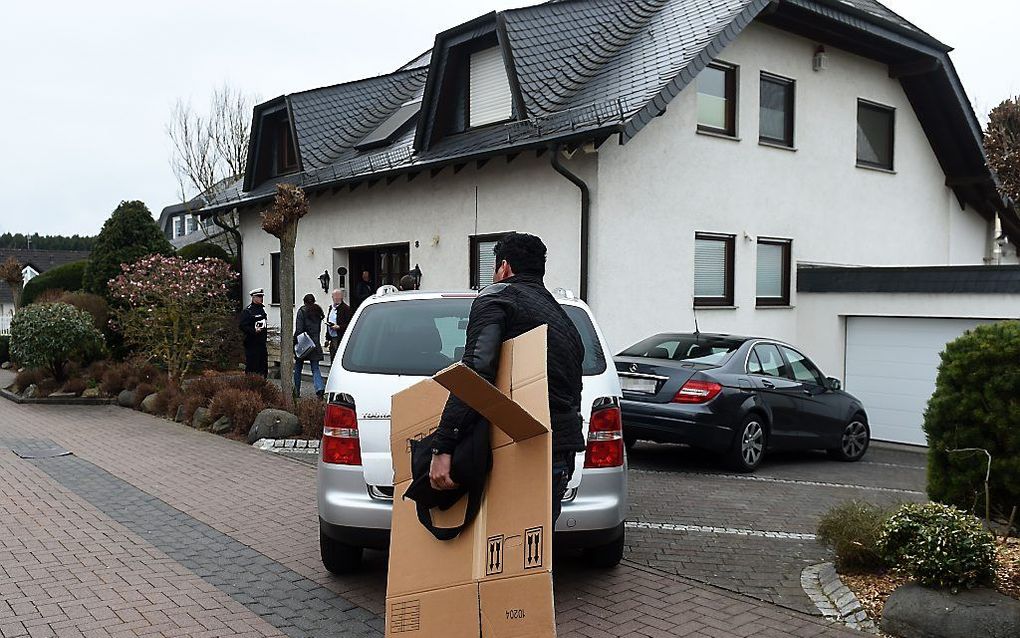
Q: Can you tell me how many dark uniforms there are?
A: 1